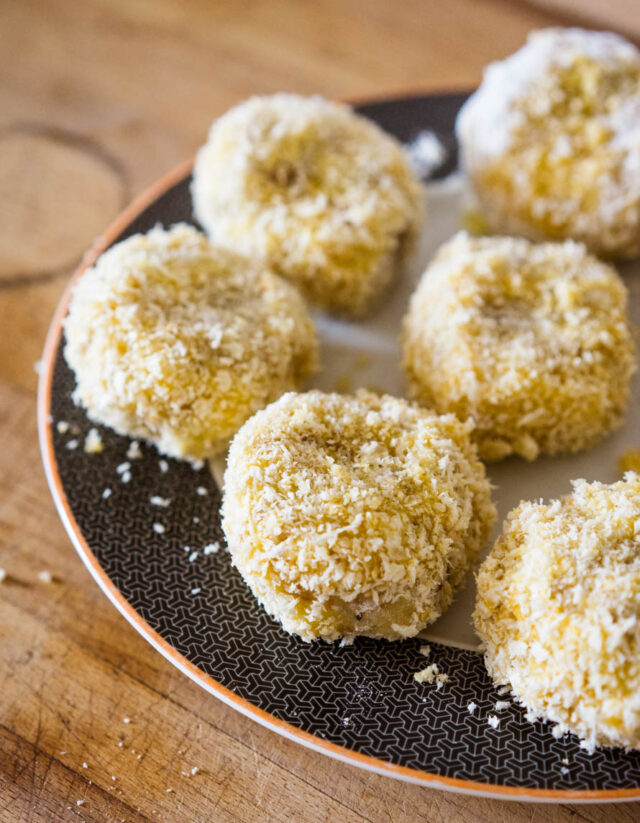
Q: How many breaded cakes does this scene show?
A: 6